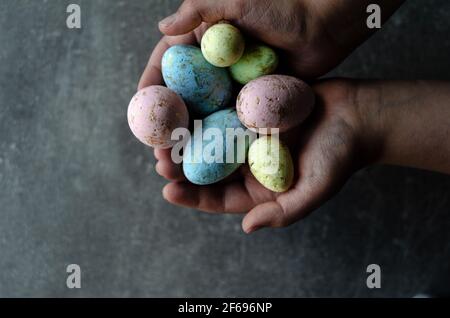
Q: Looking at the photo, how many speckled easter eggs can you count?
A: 7